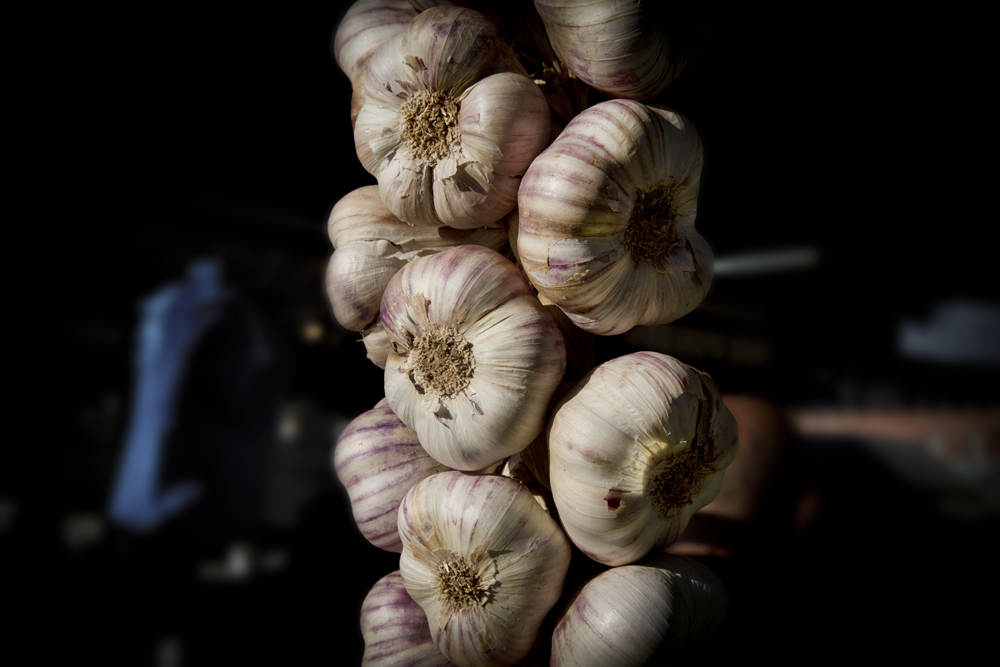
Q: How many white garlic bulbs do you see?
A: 11